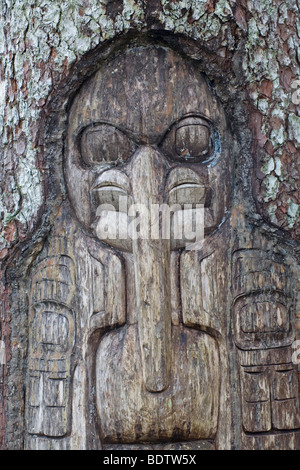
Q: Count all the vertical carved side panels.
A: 2